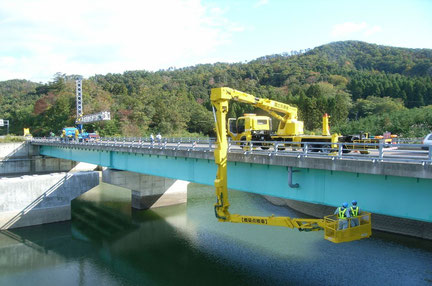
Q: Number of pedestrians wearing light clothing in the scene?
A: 2